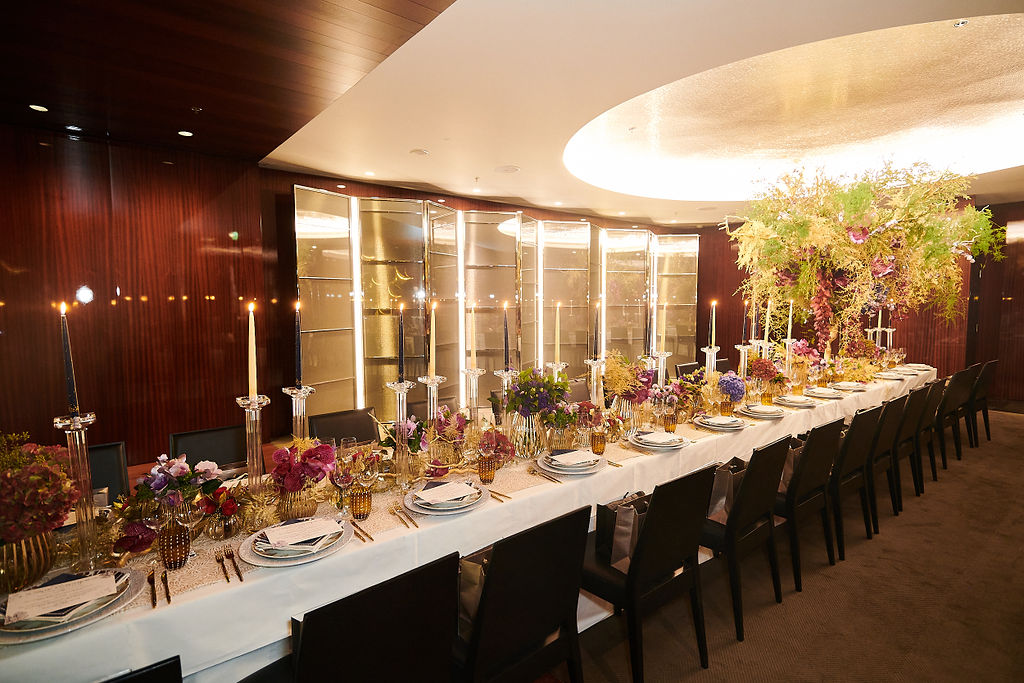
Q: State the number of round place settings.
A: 13